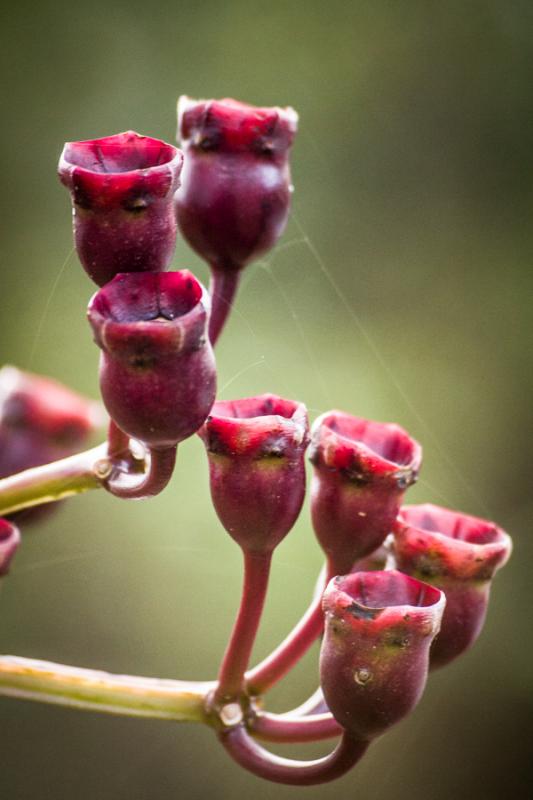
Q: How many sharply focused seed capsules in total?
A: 7